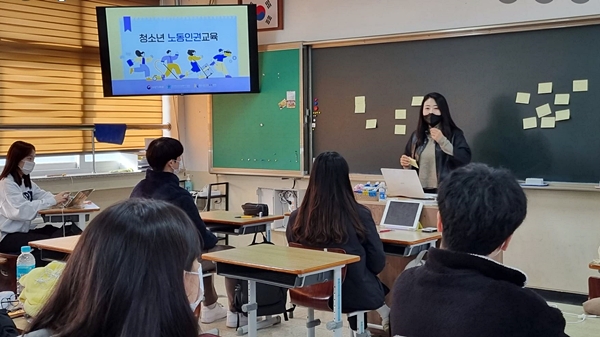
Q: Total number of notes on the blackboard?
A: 13